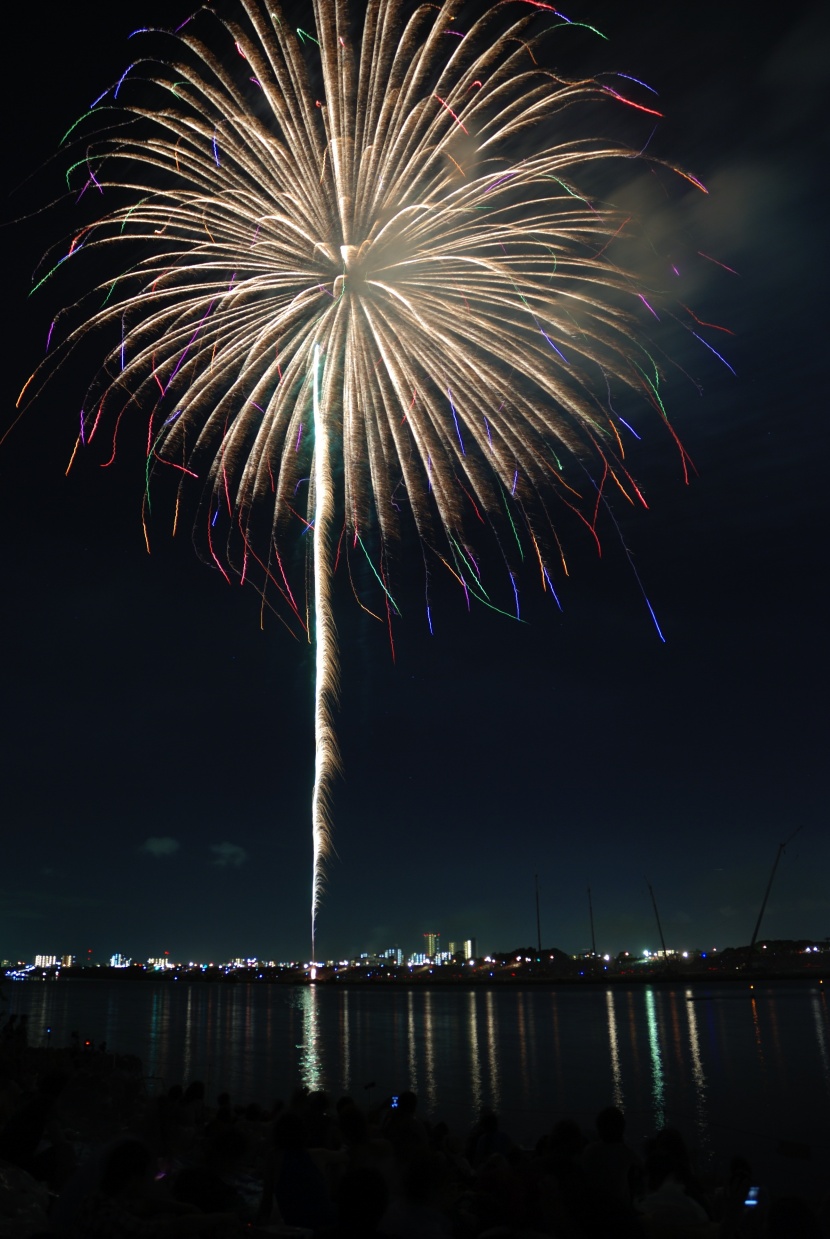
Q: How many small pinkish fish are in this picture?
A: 0